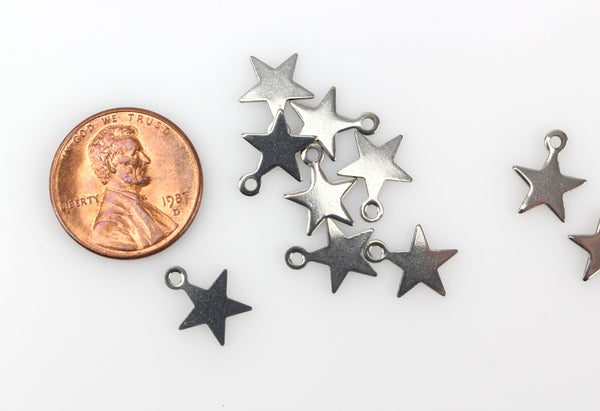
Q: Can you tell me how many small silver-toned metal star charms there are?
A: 10